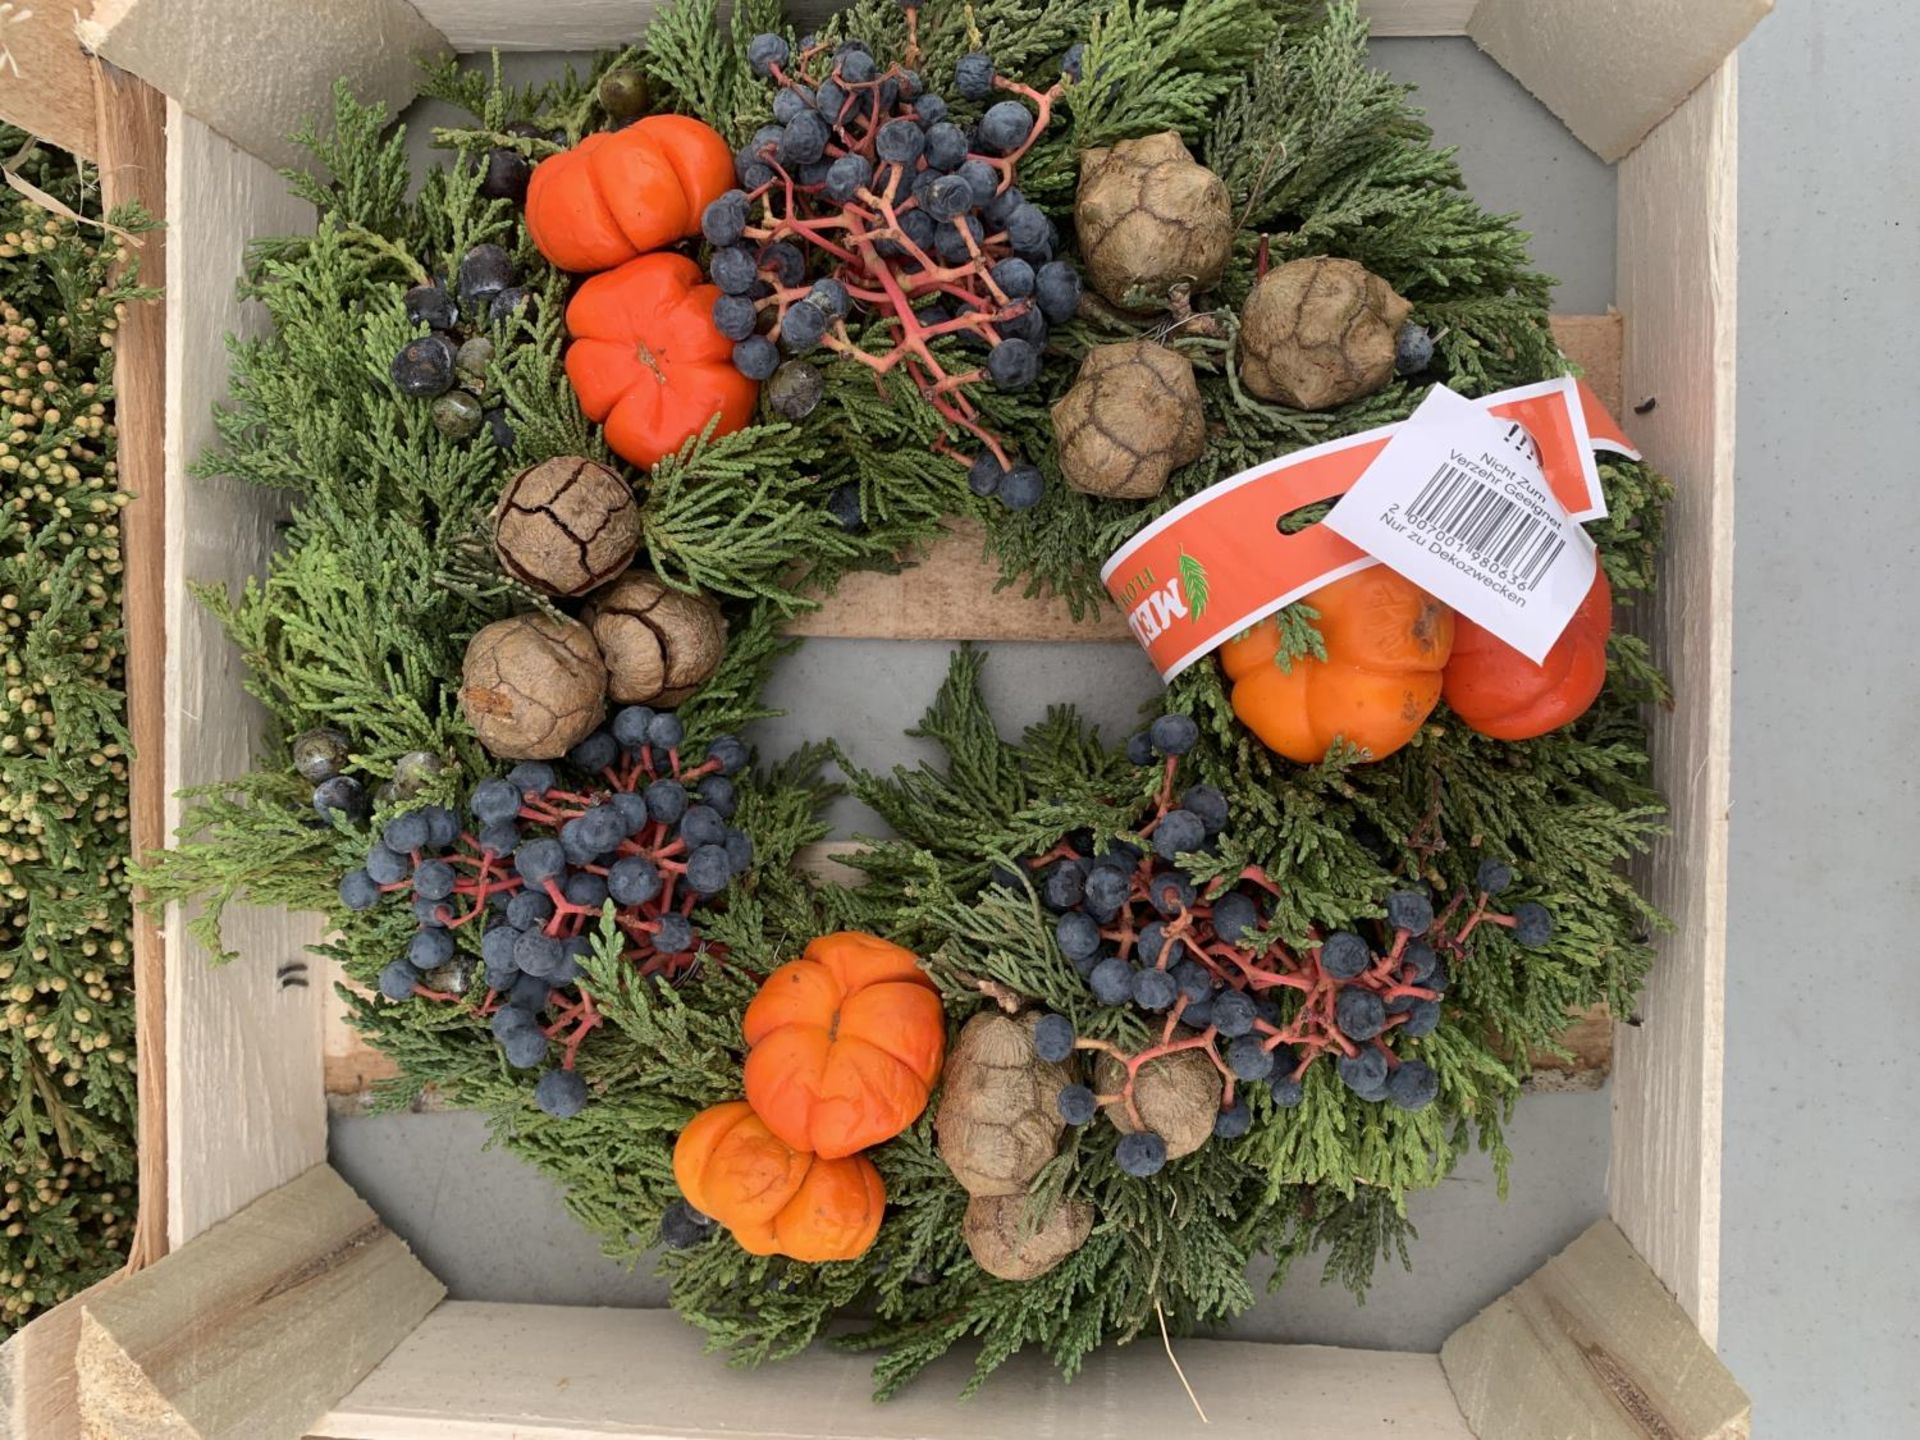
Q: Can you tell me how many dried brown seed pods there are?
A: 9